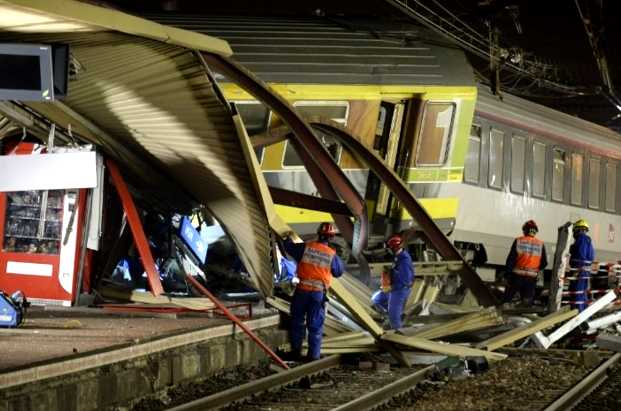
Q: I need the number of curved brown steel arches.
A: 2